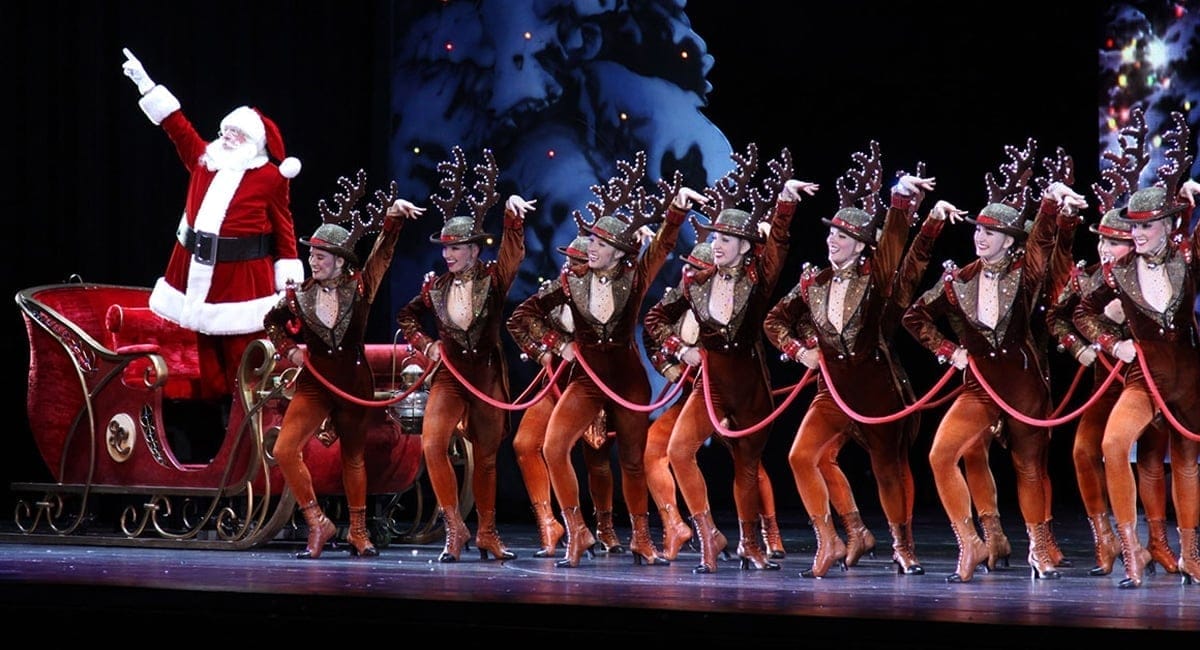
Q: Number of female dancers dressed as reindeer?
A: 12